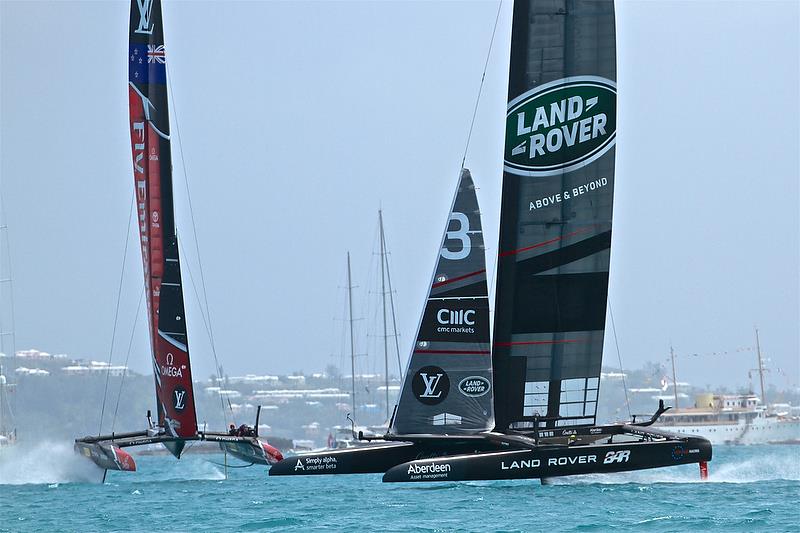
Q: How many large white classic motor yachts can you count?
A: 1